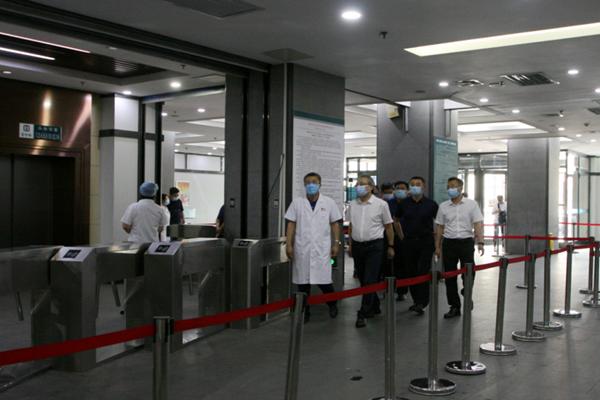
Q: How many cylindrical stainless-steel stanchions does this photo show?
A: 14